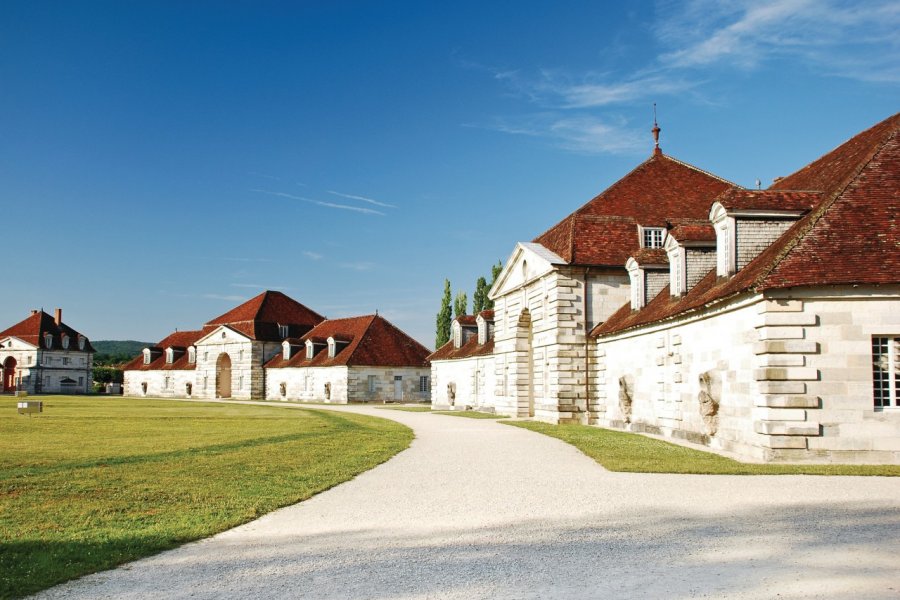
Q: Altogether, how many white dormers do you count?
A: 14